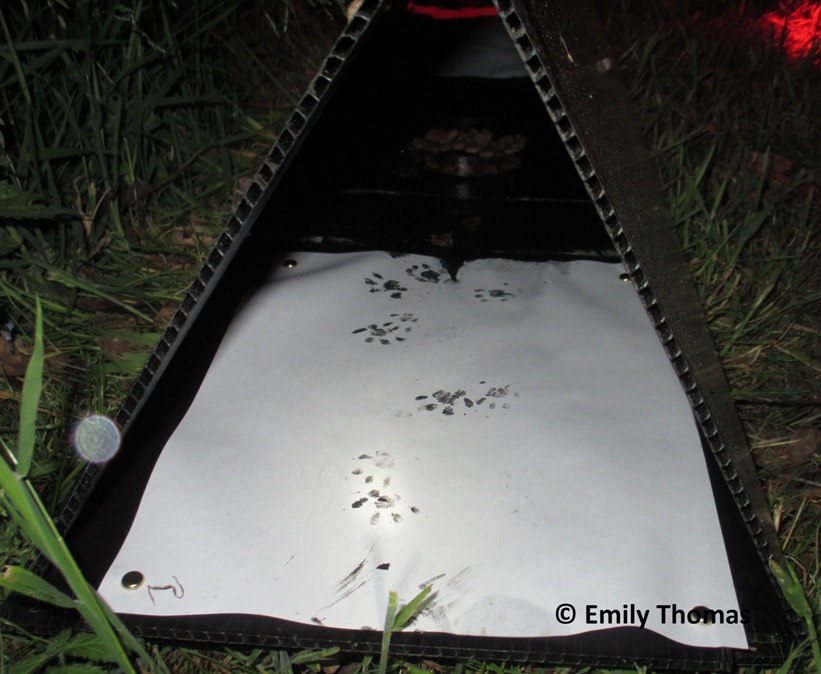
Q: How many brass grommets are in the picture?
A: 4